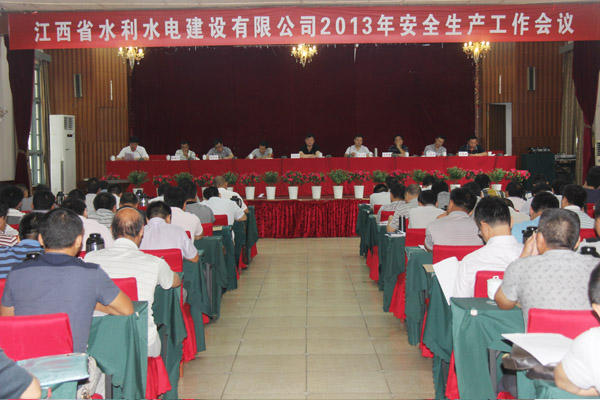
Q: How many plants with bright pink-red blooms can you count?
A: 11